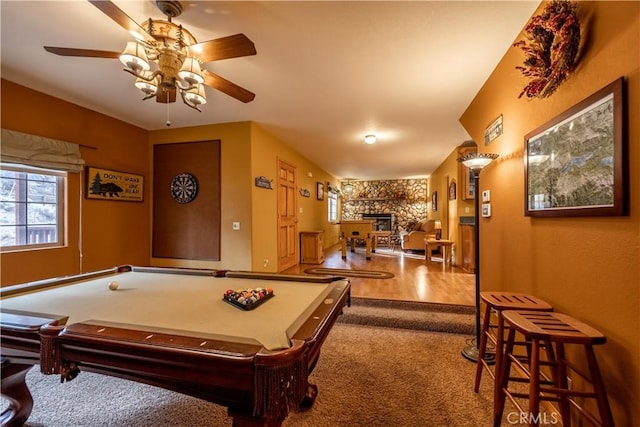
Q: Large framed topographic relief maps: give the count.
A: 1